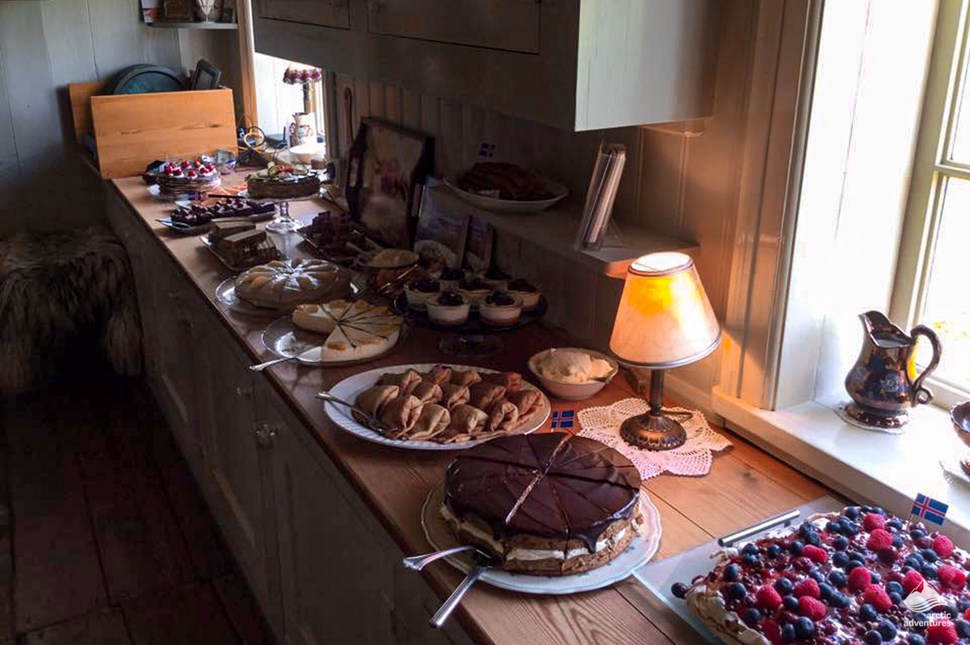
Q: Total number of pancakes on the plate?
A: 13